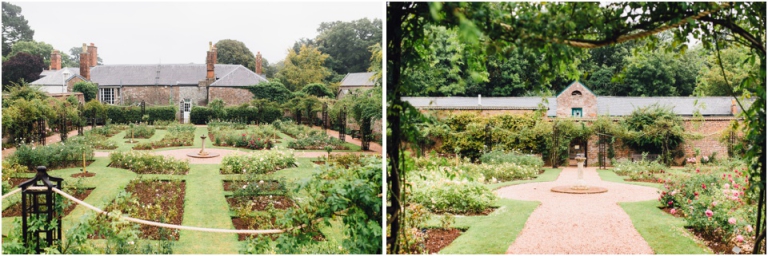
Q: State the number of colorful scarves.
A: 0